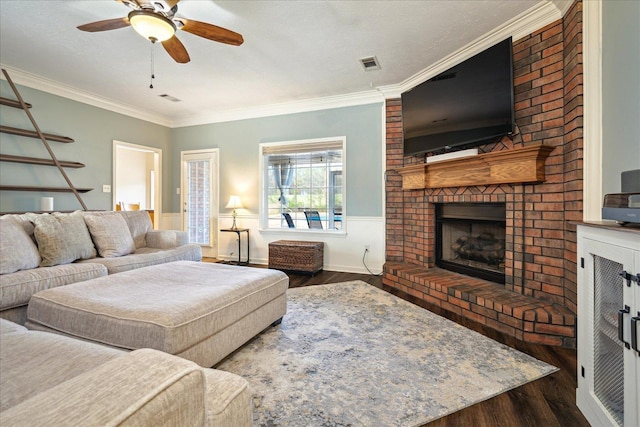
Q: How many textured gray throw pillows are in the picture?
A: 3